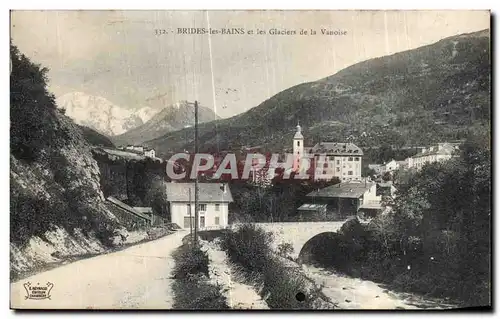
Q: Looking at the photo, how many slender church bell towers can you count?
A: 1